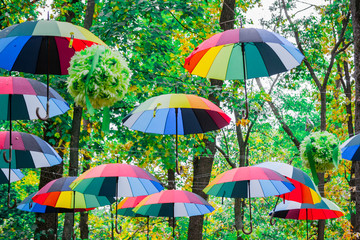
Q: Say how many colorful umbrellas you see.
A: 15